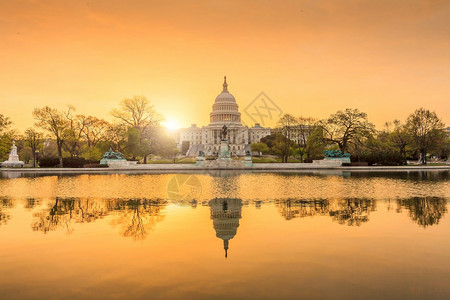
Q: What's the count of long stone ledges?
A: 1